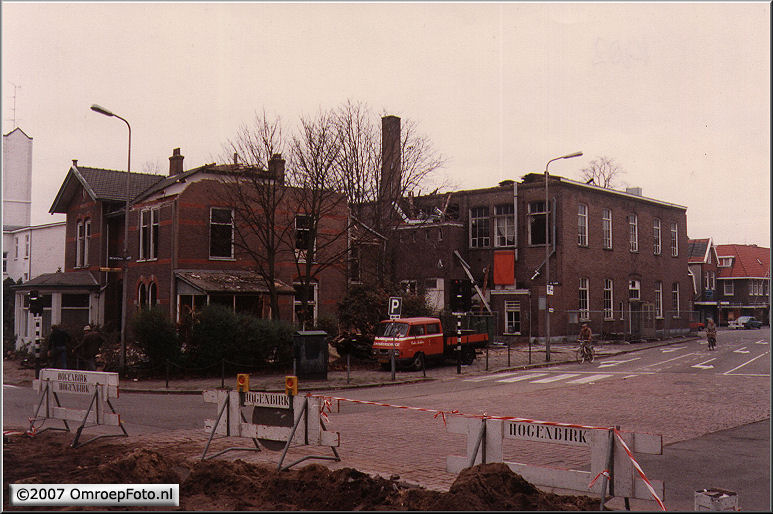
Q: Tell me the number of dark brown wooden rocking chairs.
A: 0